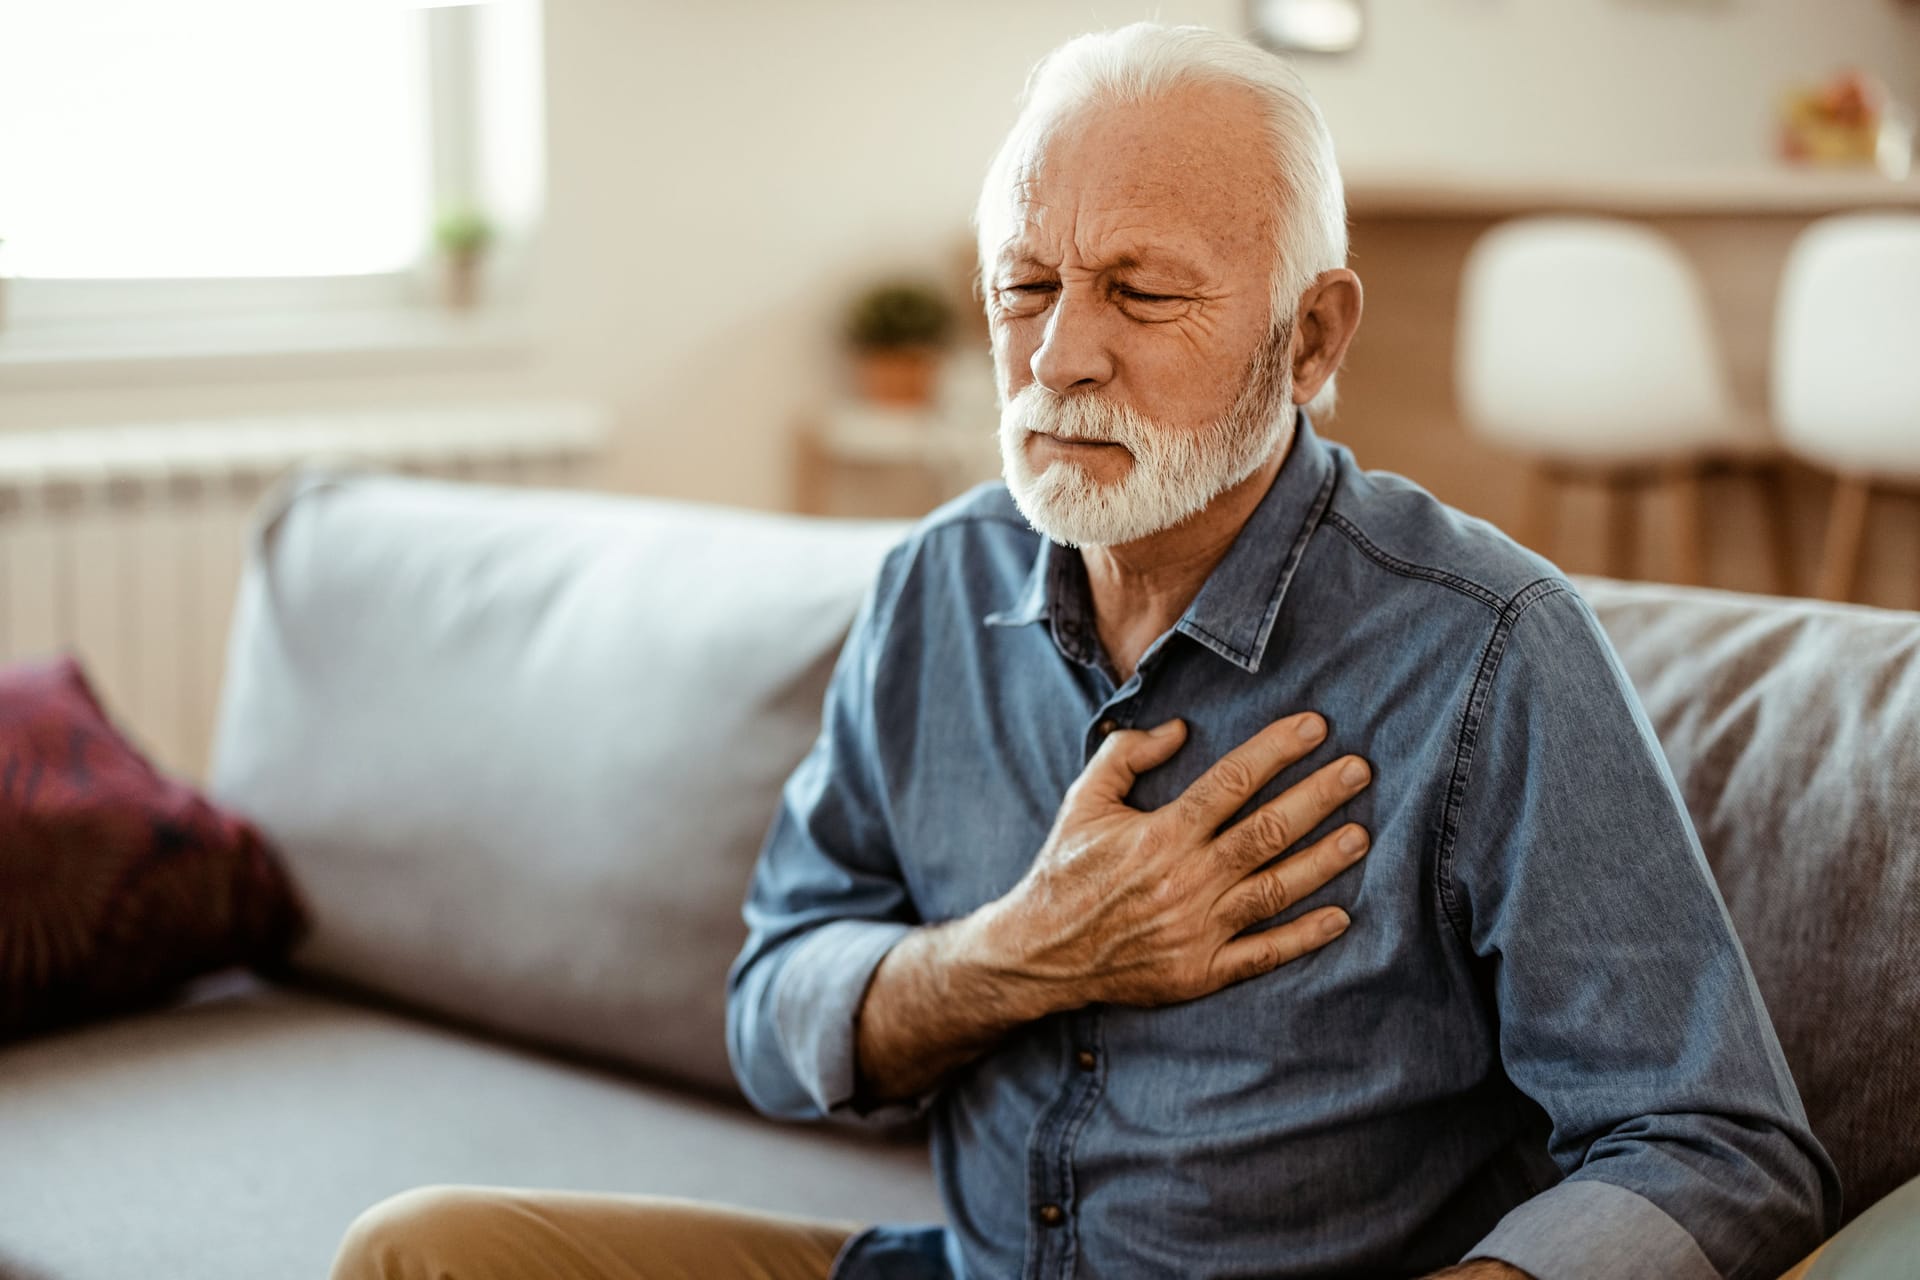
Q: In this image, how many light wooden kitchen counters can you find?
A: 1